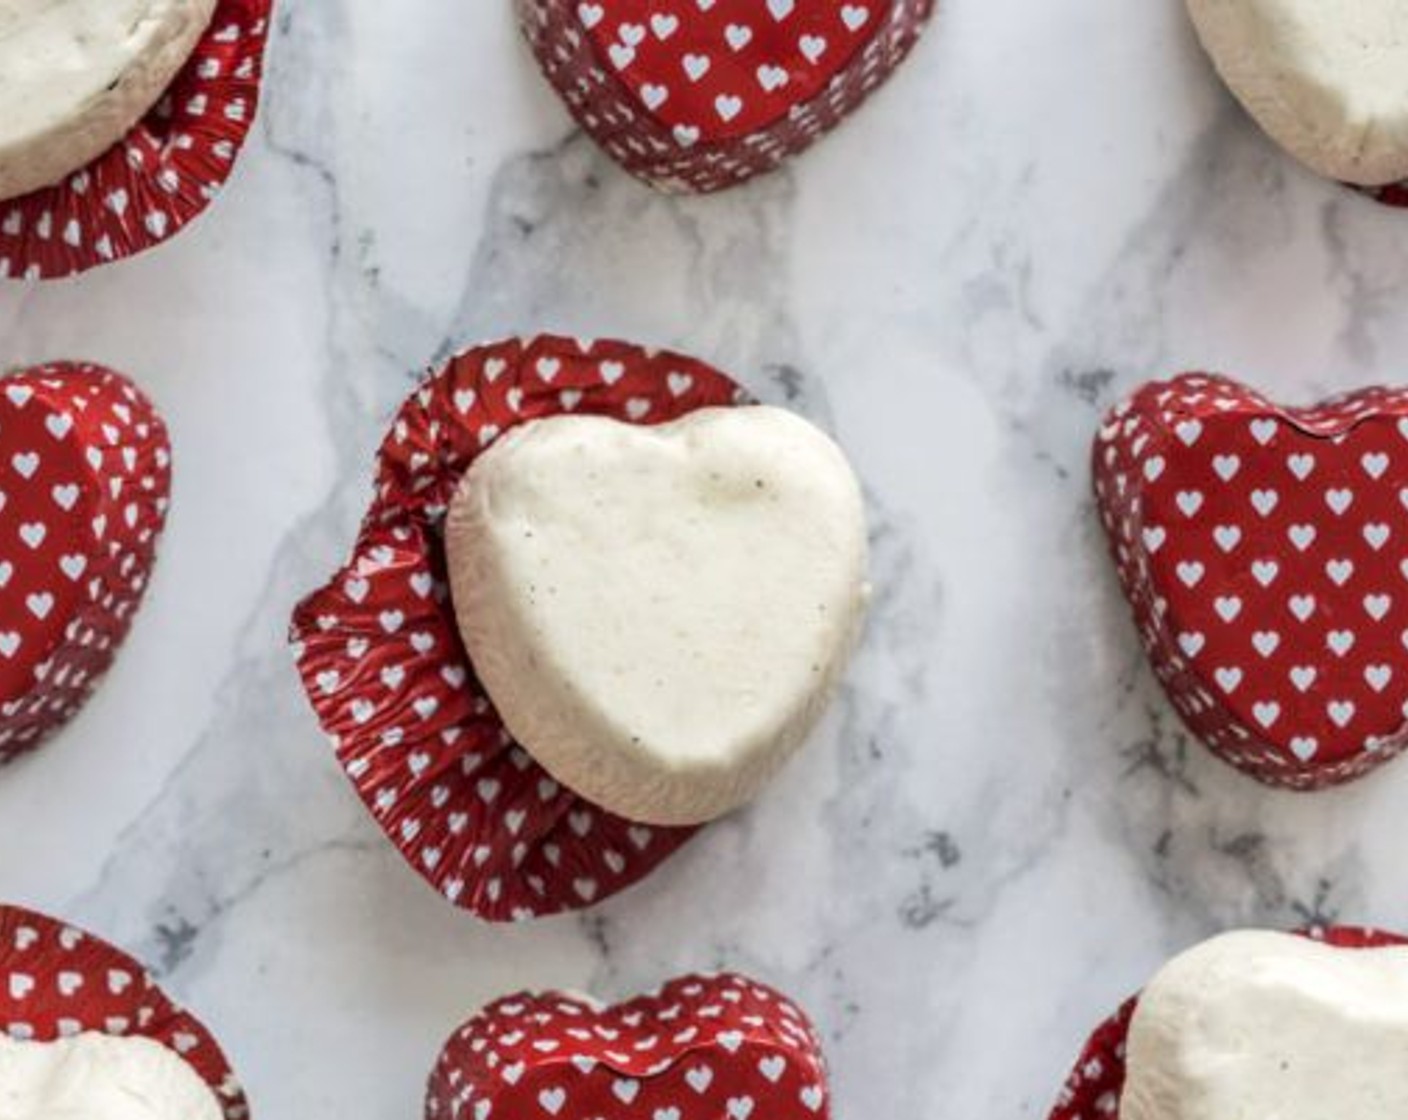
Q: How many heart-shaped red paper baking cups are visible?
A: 9